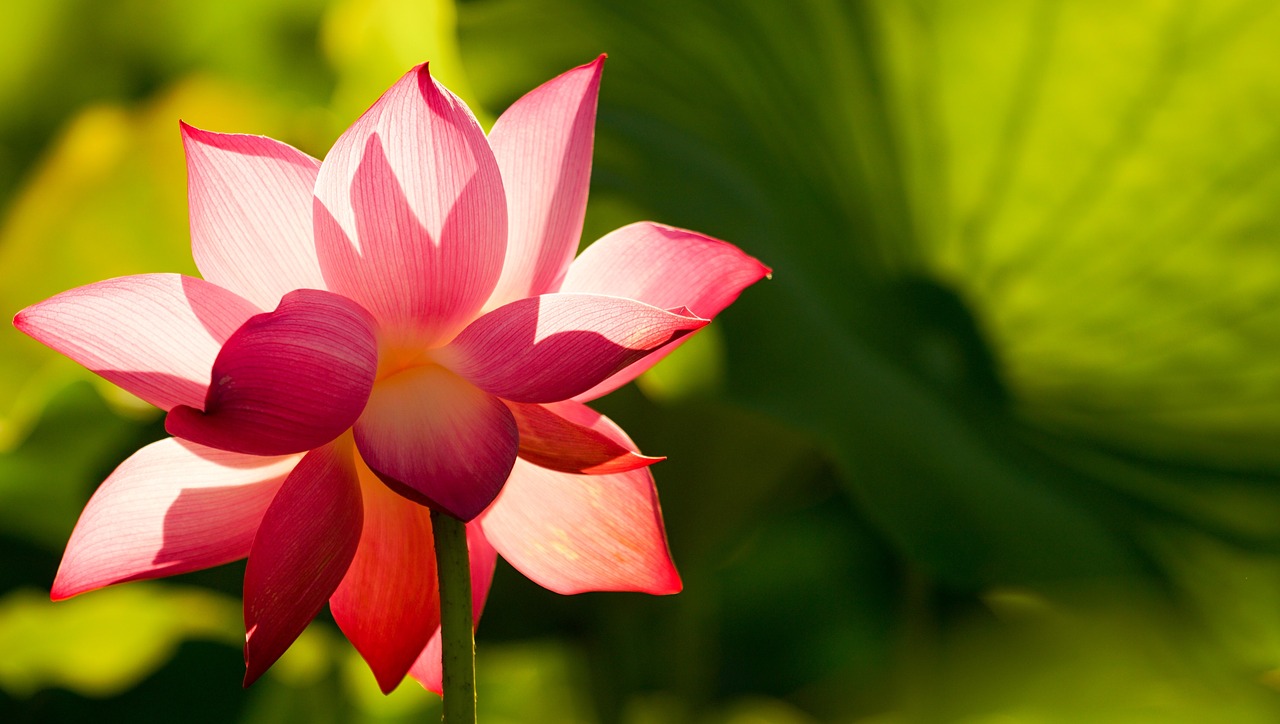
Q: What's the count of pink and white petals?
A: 14